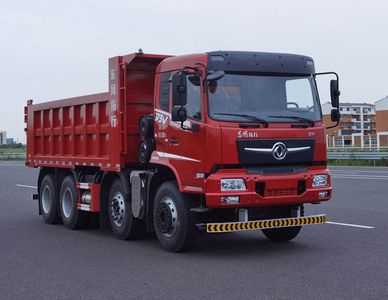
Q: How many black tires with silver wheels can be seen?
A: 4